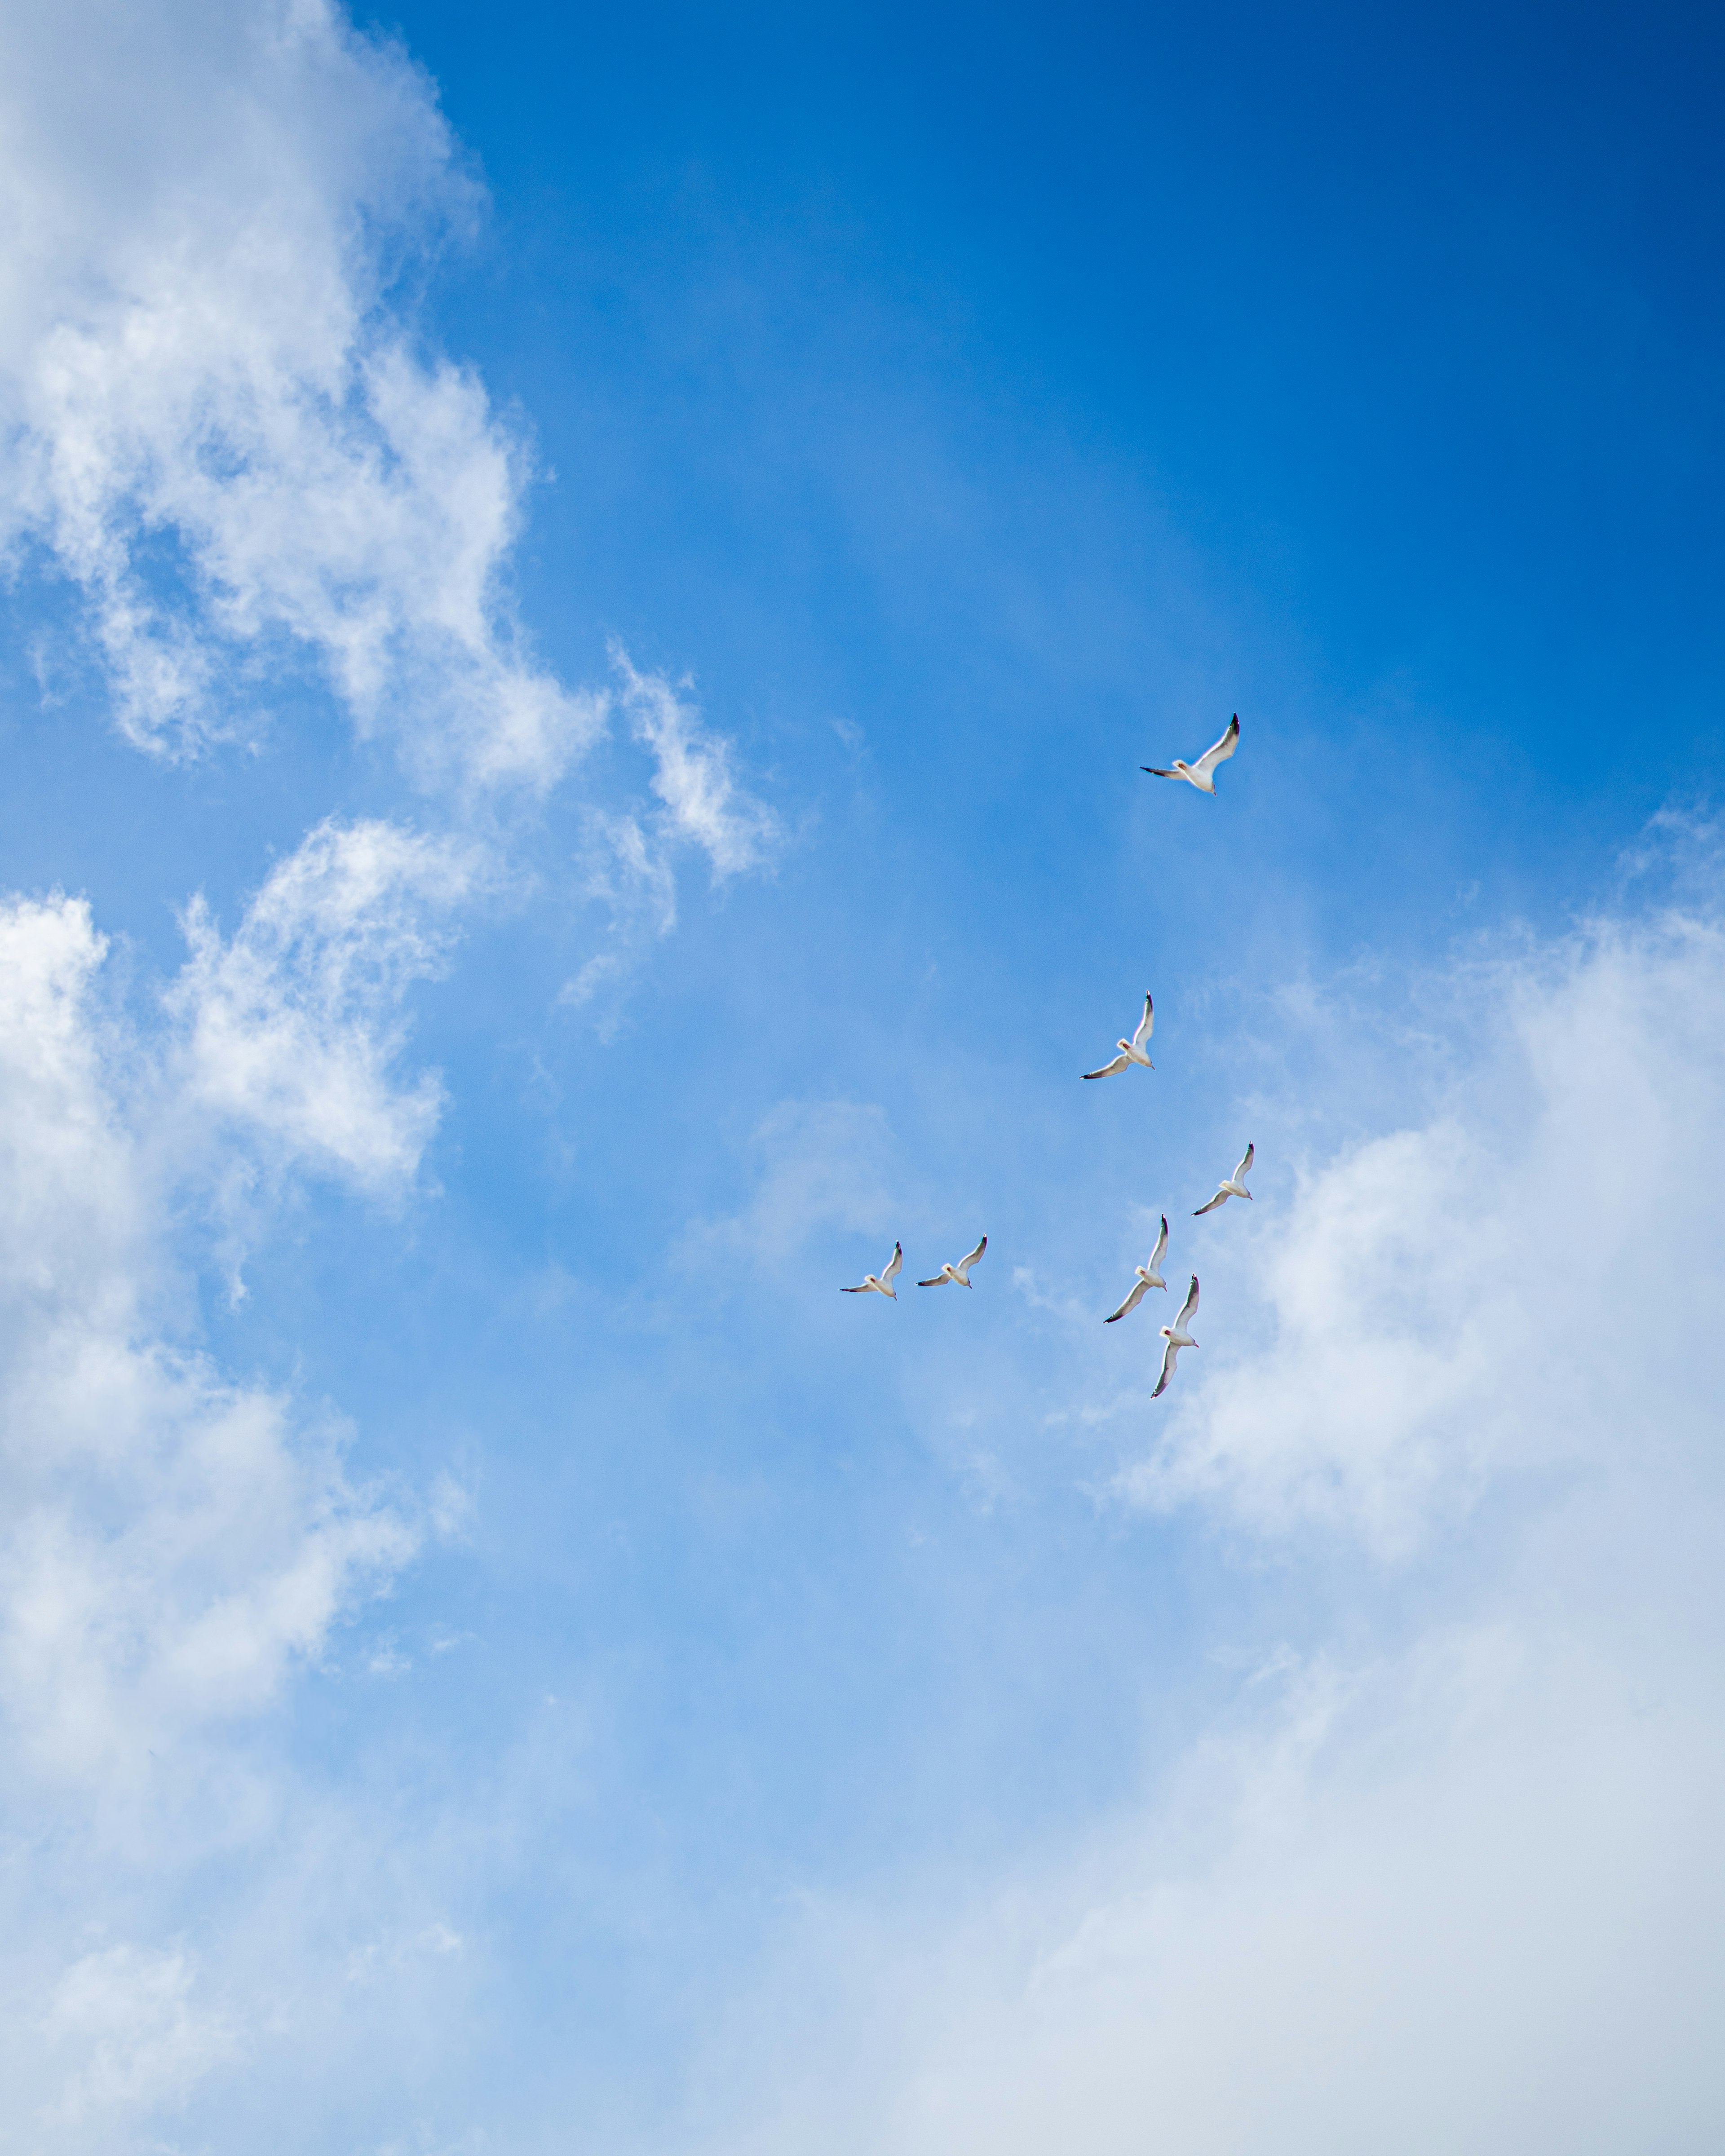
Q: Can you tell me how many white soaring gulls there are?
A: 7